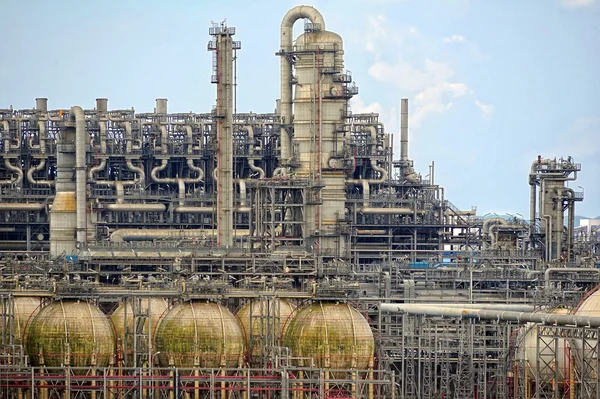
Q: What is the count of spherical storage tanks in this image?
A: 8